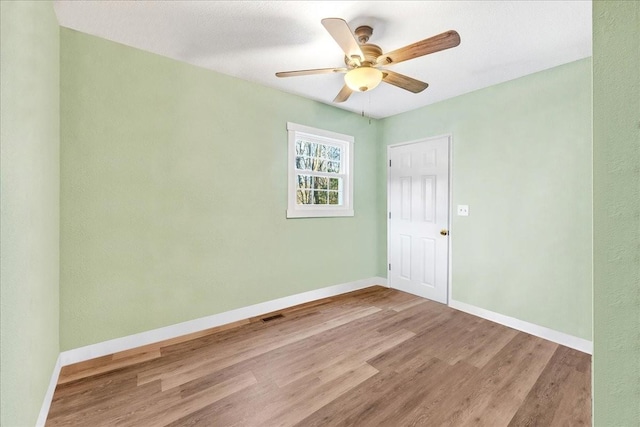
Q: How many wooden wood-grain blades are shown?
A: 5